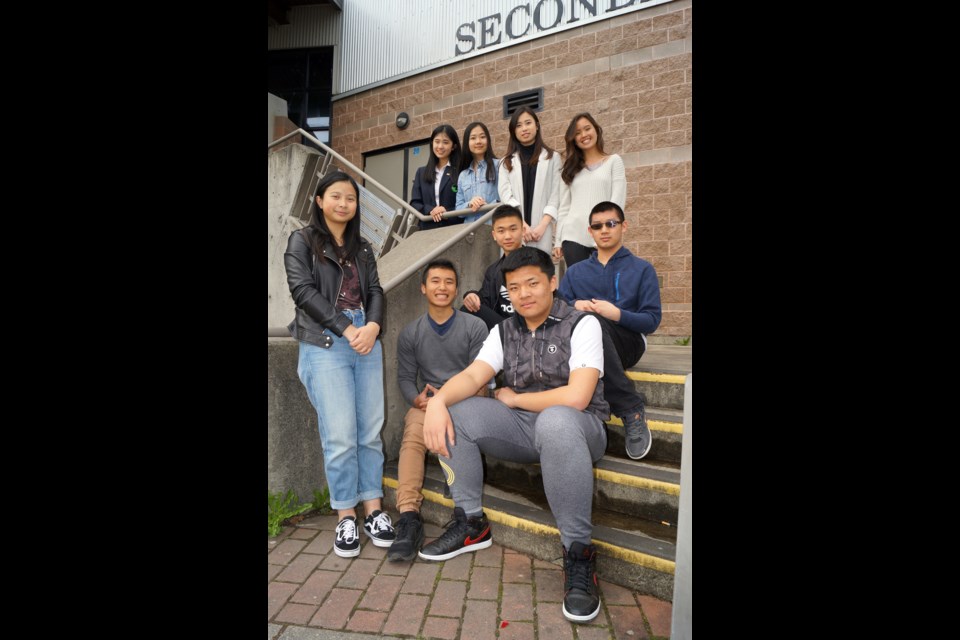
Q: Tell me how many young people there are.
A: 9